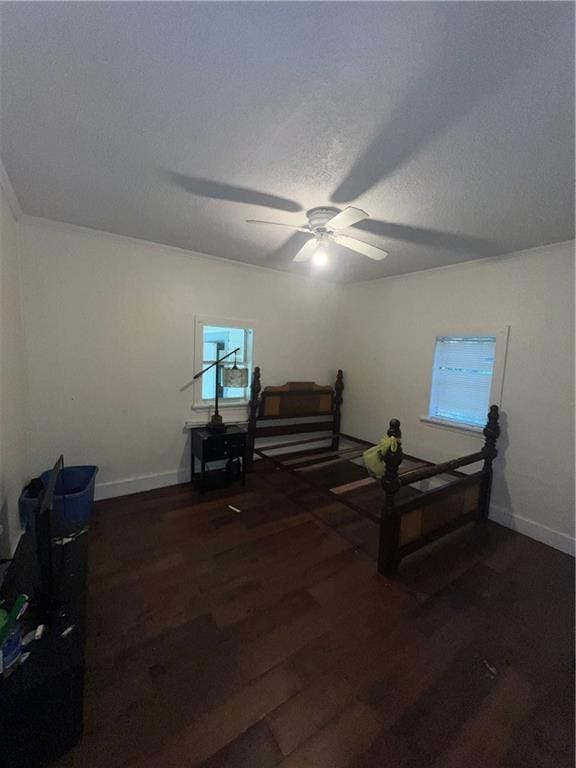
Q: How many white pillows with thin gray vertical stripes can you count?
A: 0